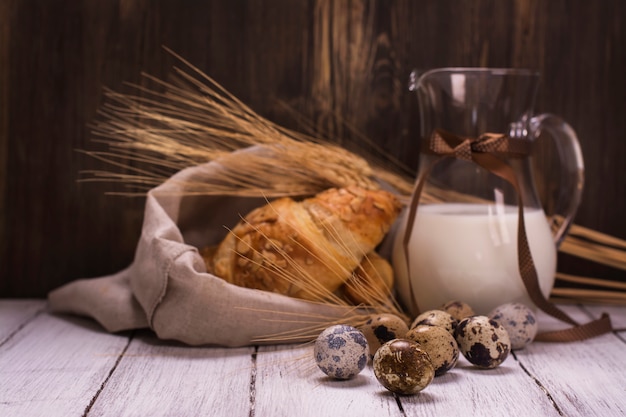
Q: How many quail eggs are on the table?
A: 8